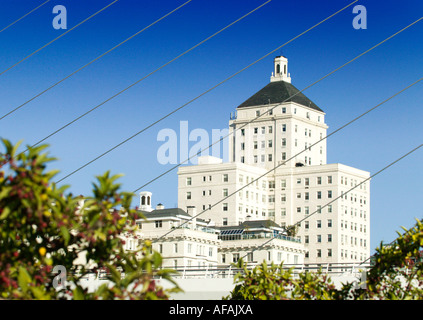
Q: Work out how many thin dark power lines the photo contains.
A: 8